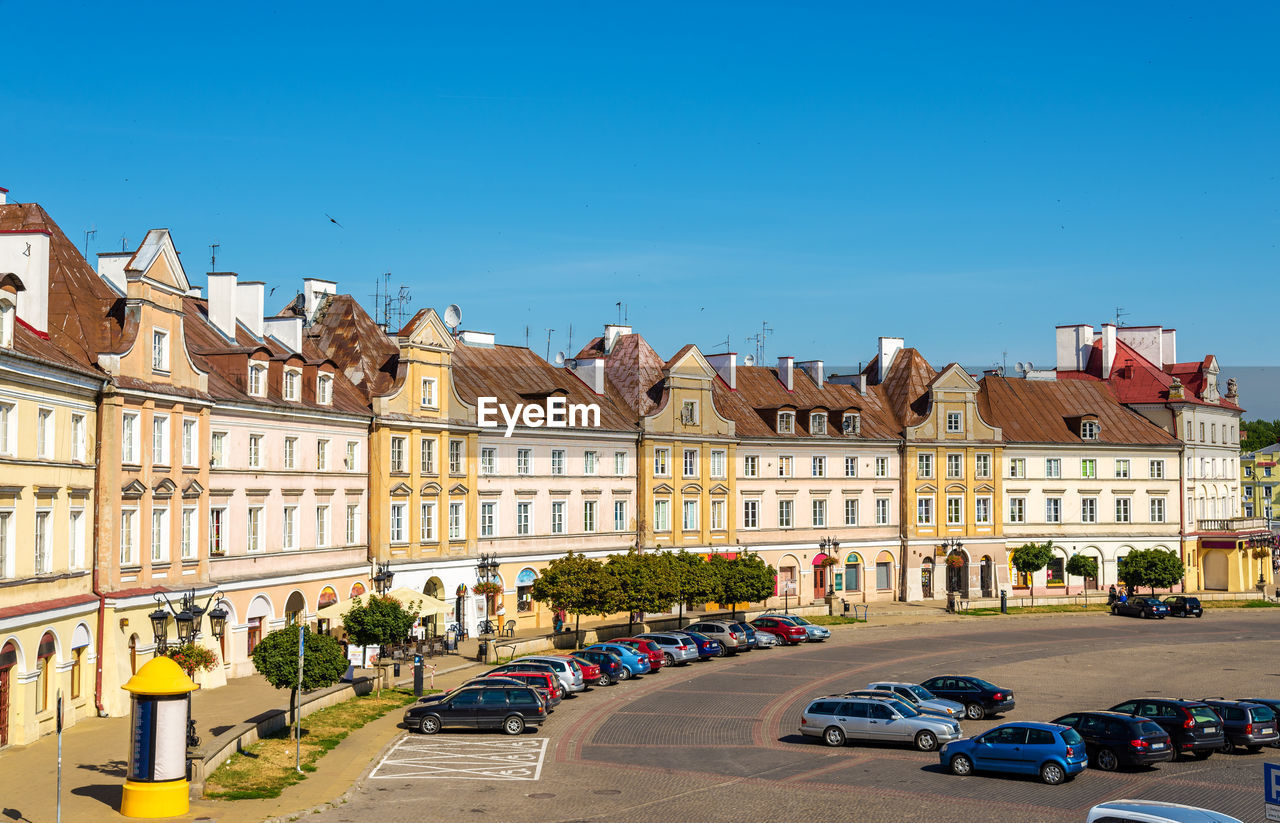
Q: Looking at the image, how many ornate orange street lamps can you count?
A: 0